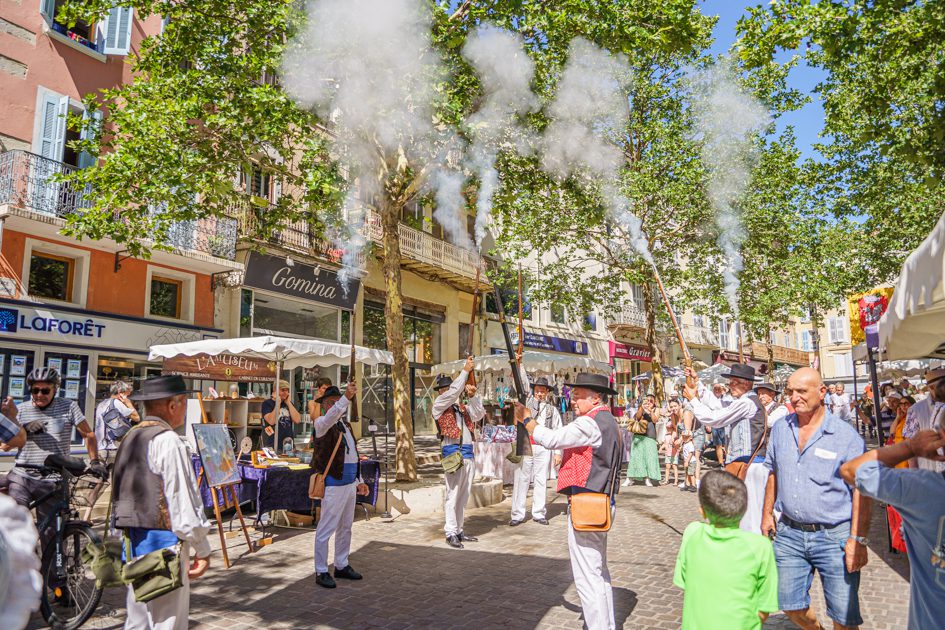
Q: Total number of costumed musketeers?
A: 7